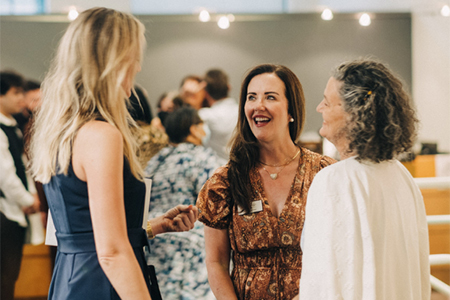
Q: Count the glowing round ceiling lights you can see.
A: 6